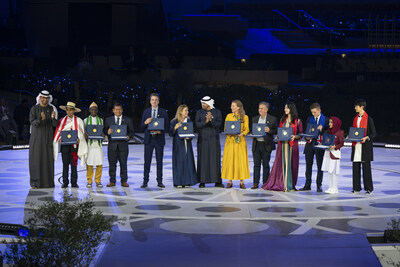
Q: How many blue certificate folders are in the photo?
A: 11